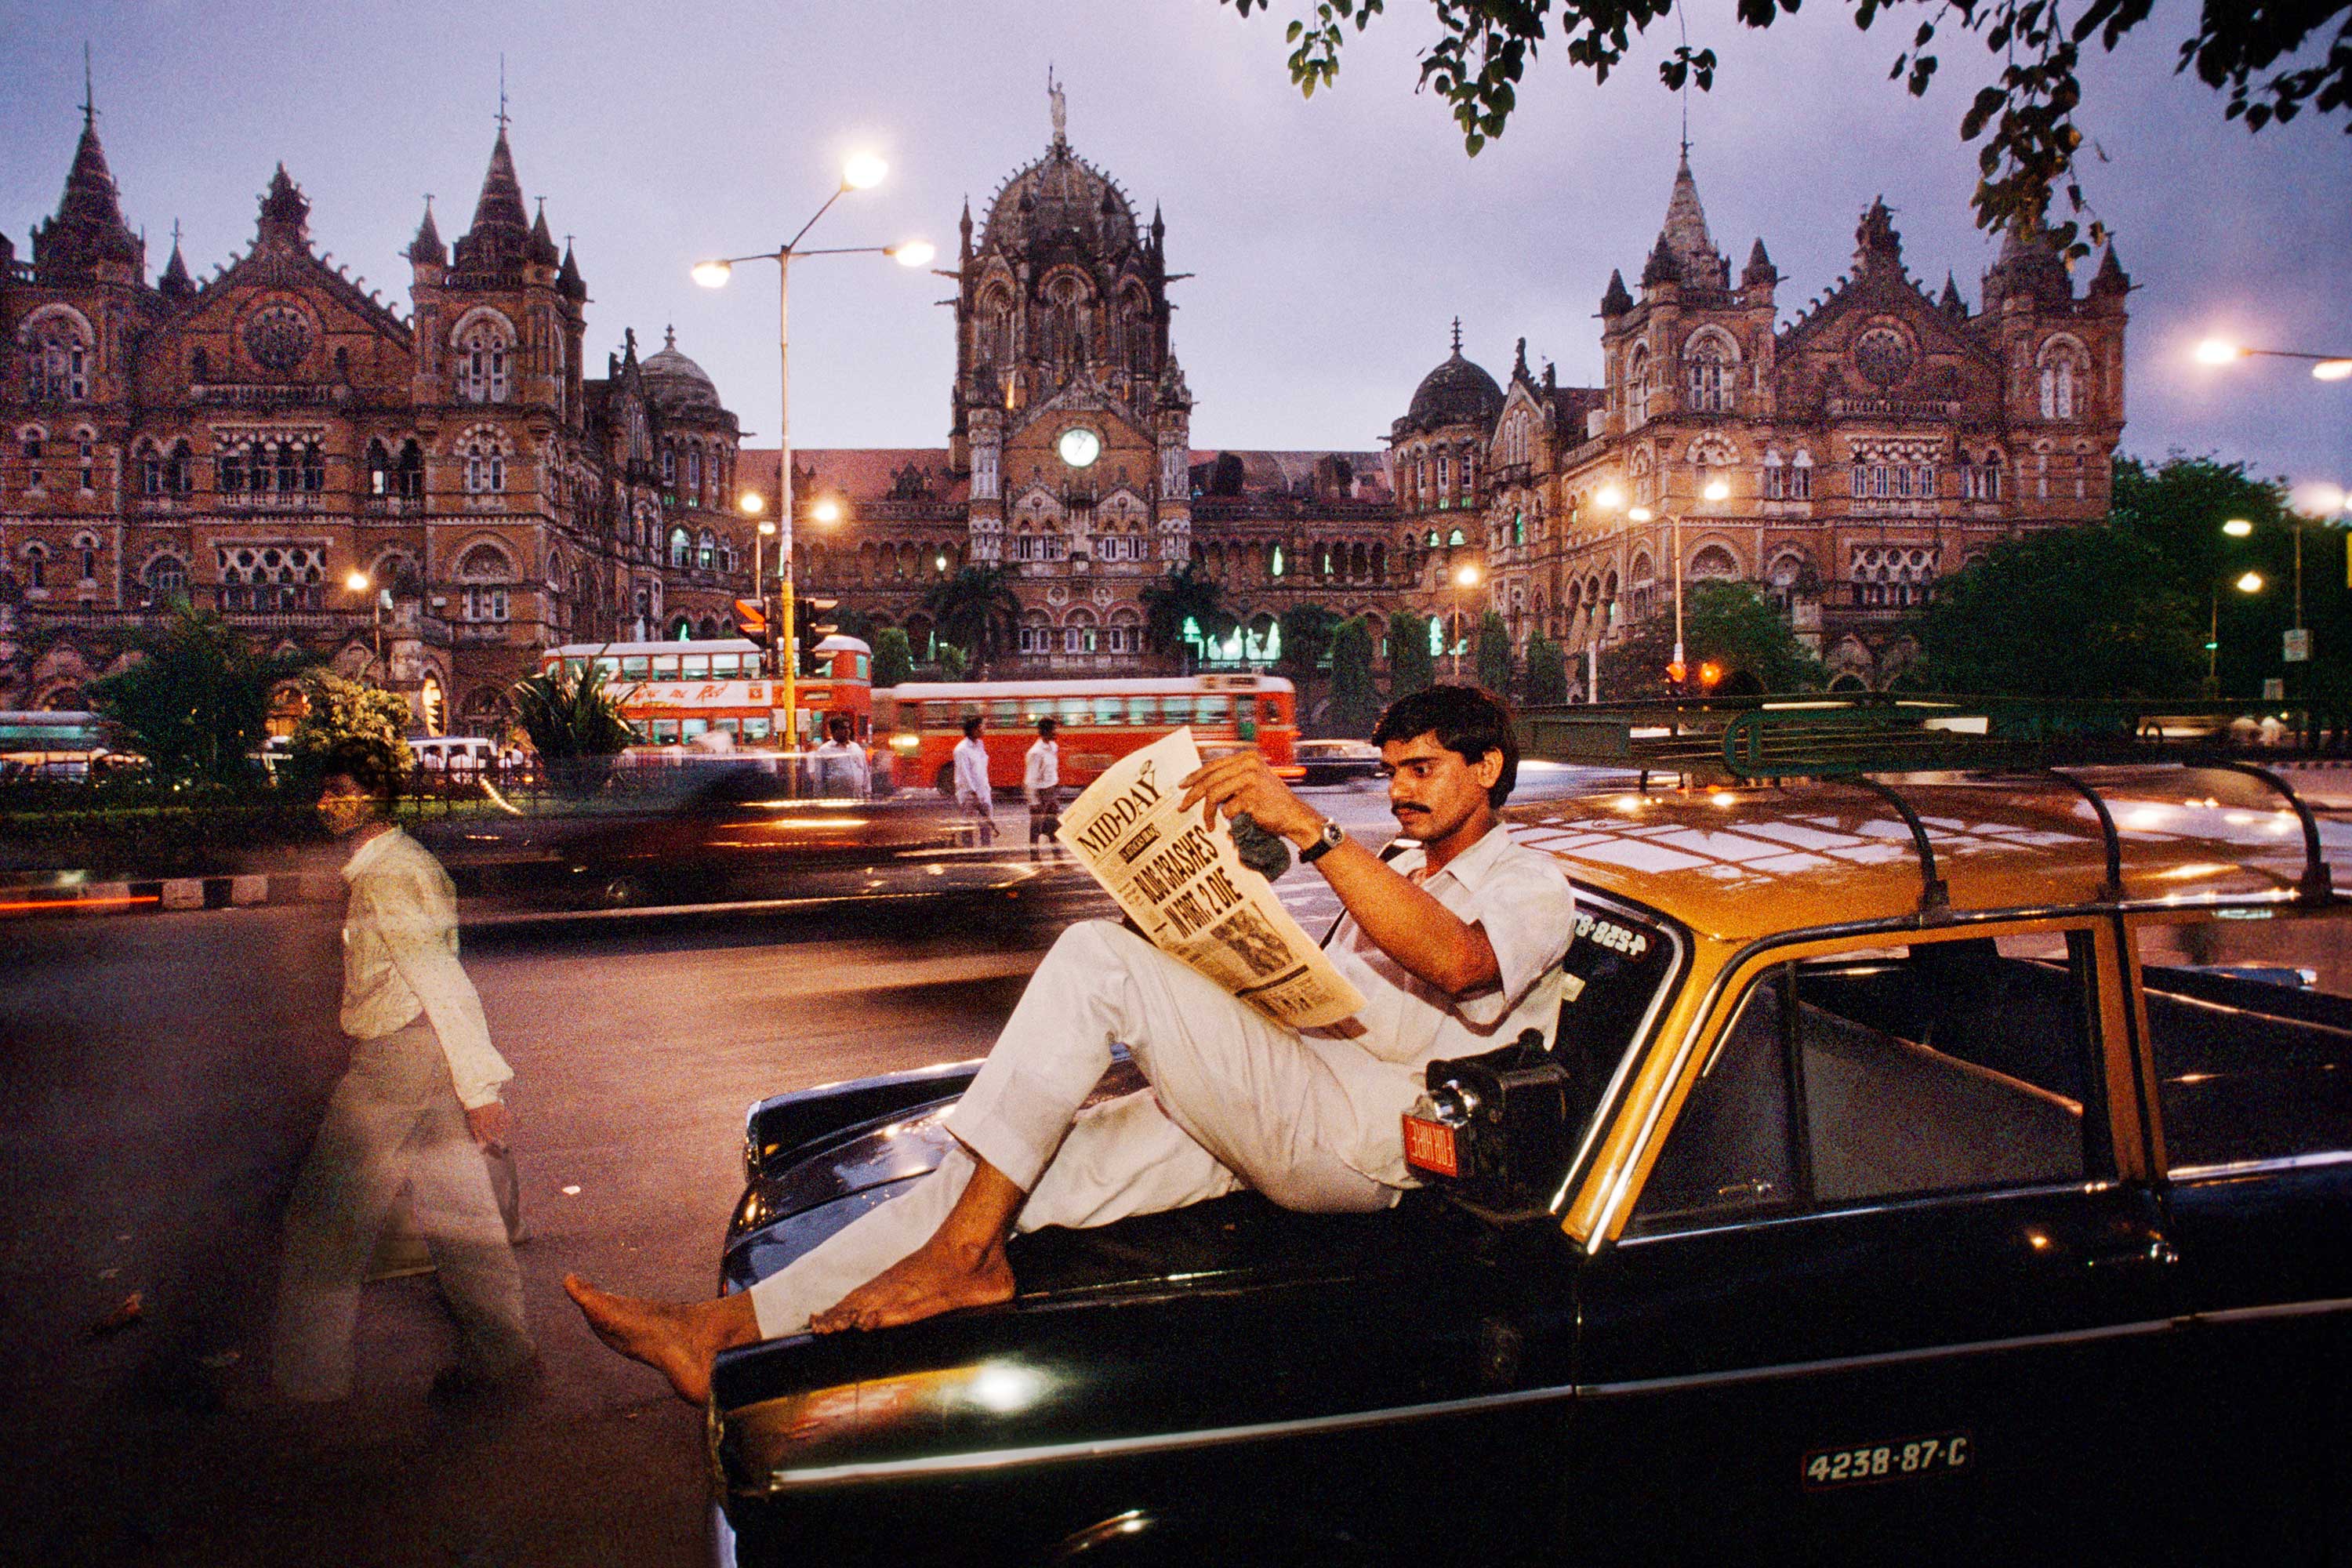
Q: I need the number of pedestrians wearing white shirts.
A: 4